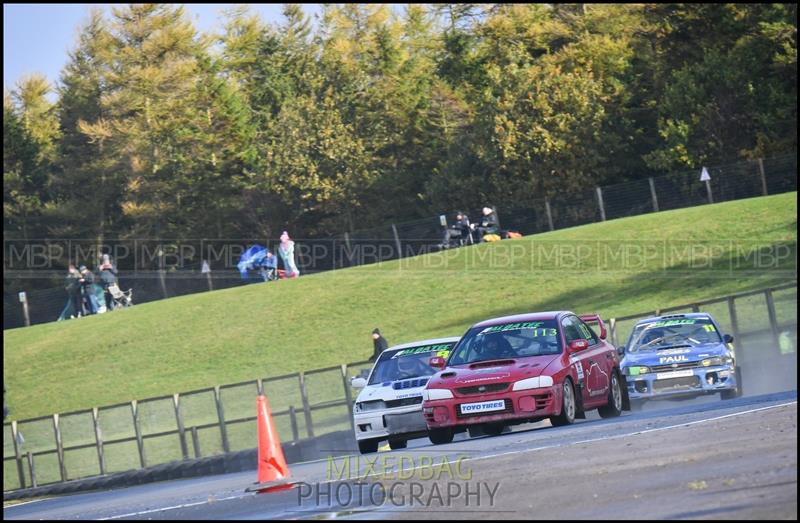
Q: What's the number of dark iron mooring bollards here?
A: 0